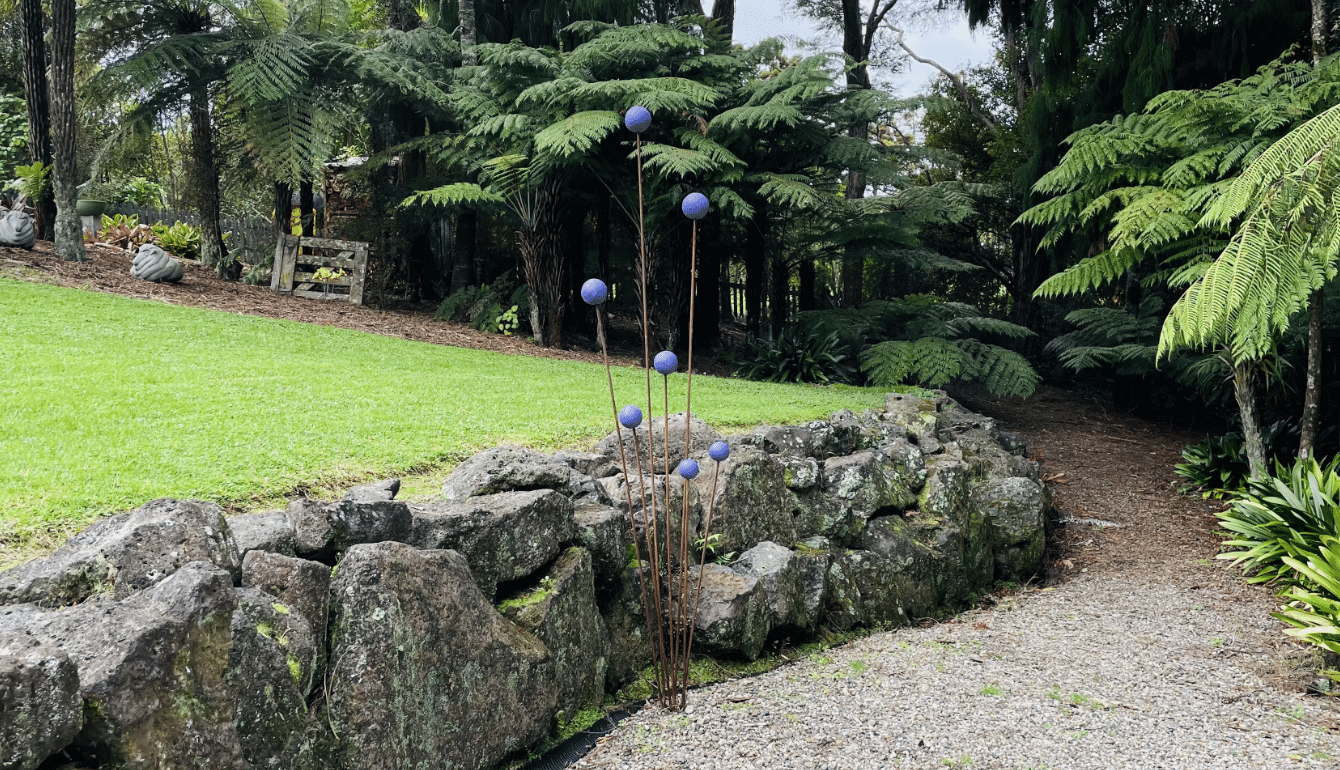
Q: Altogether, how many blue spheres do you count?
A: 7